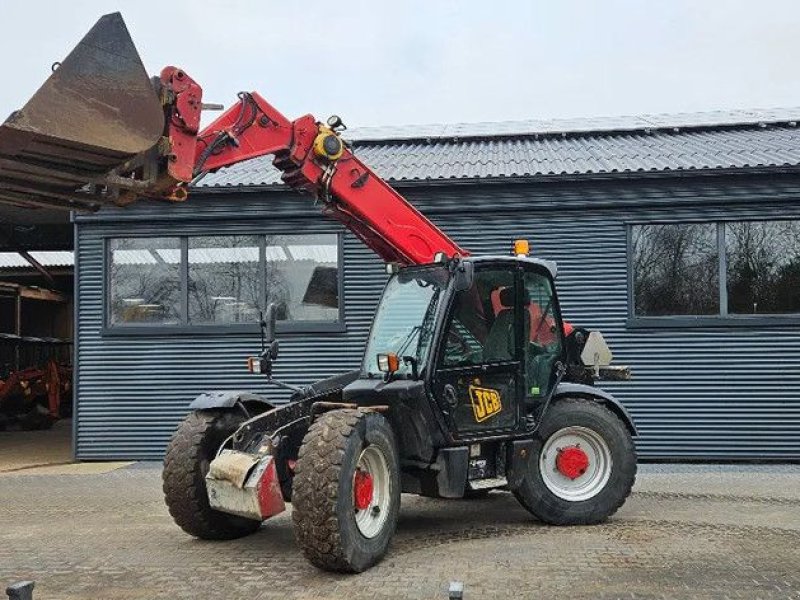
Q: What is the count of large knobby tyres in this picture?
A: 3